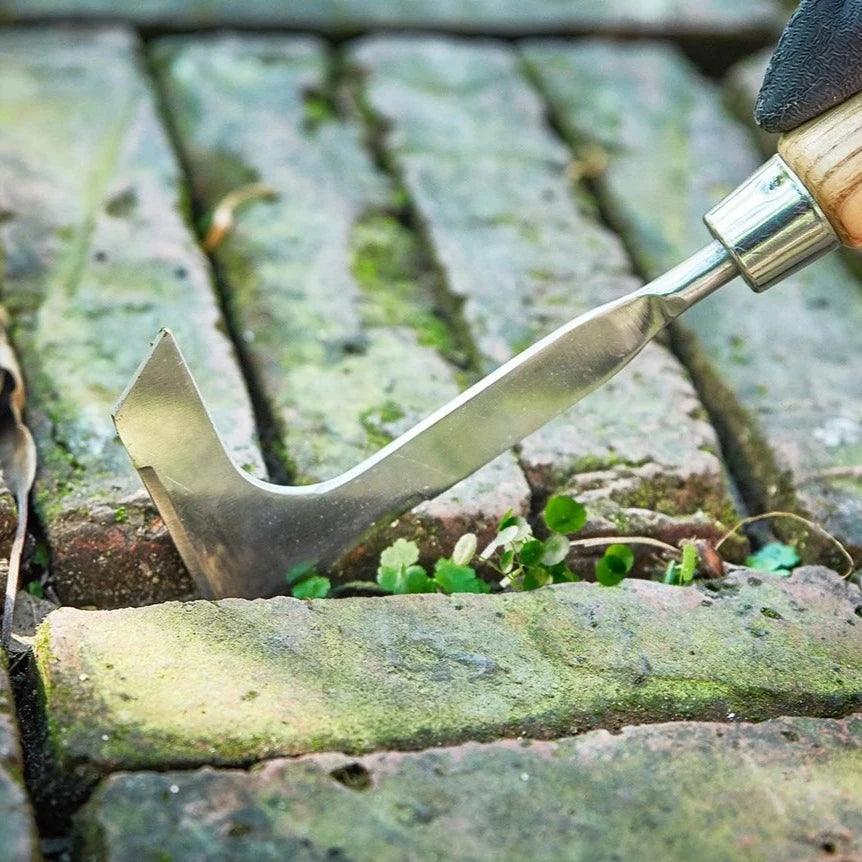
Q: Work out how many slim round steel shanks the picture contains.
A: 1